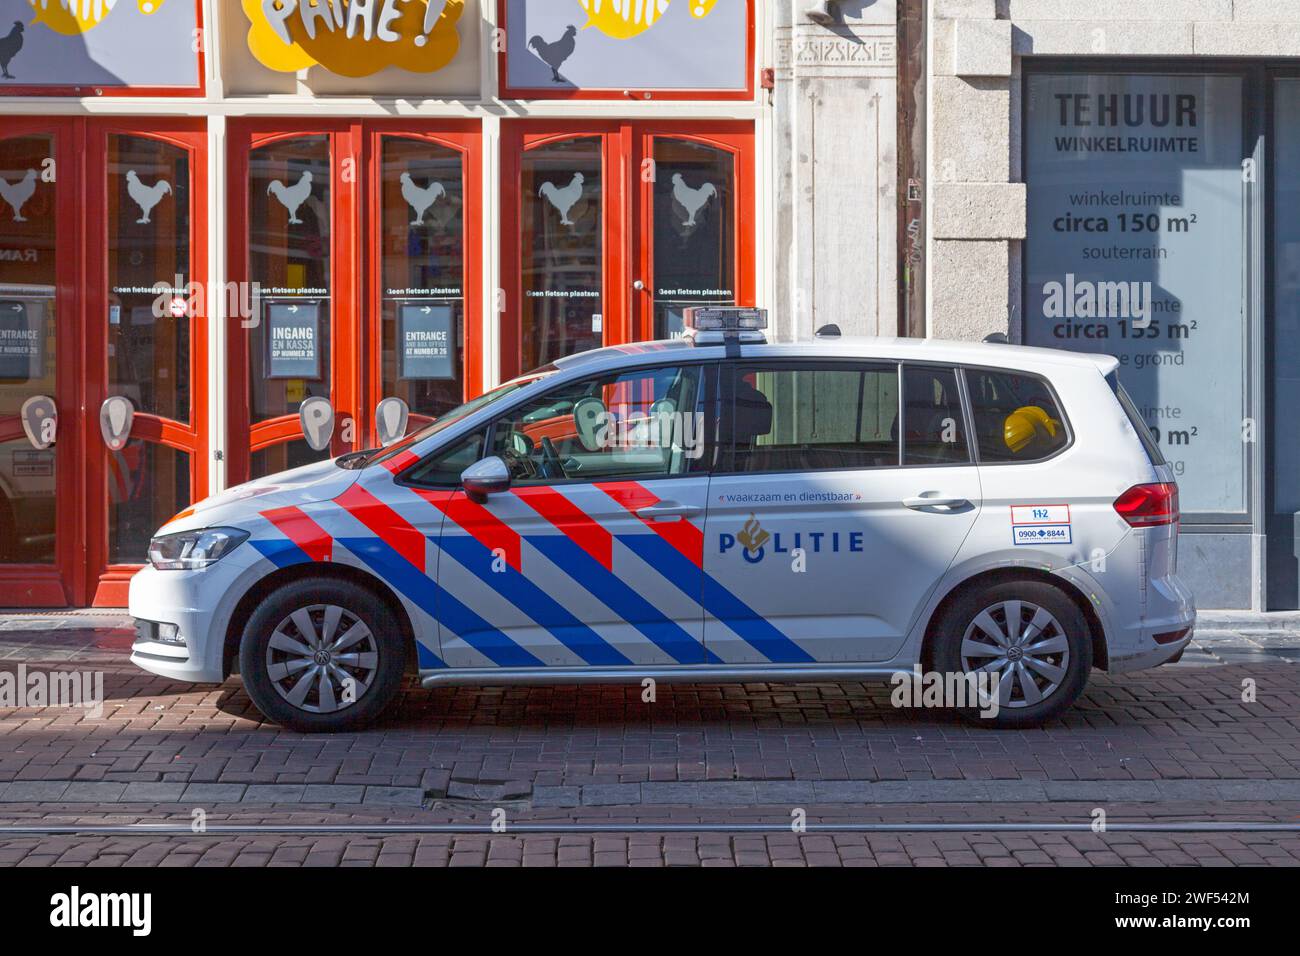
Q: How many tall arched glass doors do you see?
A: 6